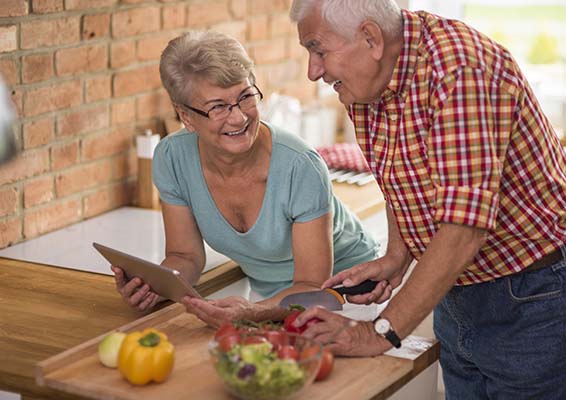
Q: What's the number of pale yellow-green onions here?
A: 1